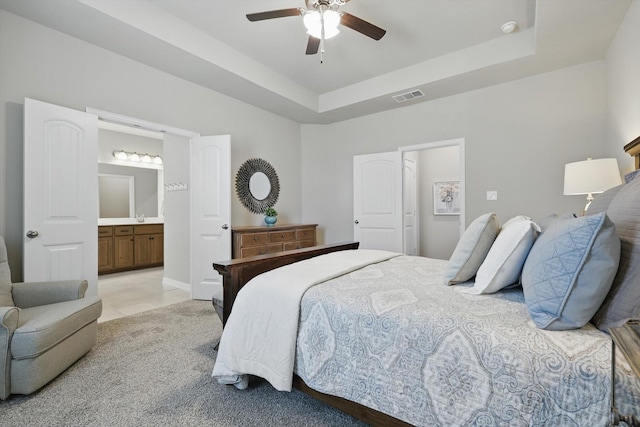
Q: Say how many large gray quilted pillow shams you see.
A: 2